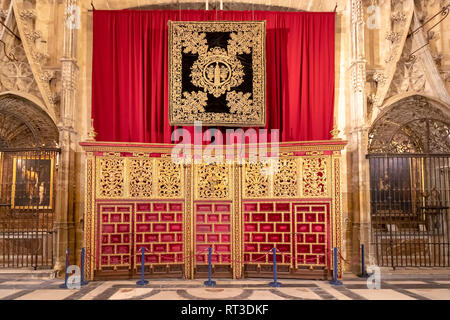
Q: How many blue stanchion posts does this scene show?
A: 7